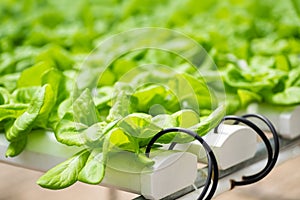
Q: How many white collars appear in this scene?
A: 3